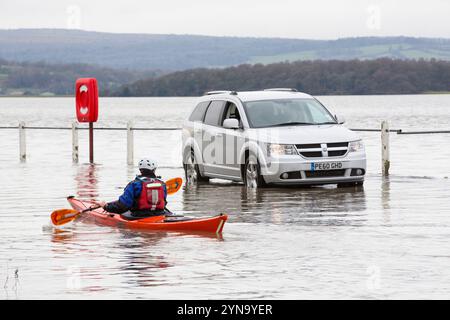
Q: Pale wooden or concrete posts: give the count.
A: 4